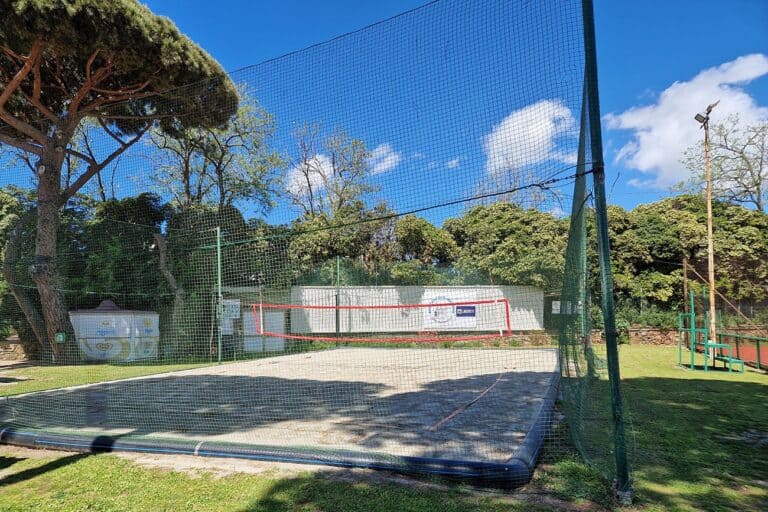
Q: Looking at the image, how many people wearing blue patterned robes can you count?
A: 0